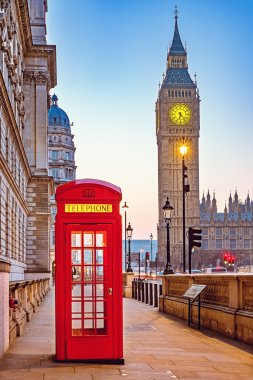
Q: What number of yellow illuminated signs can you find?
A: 1